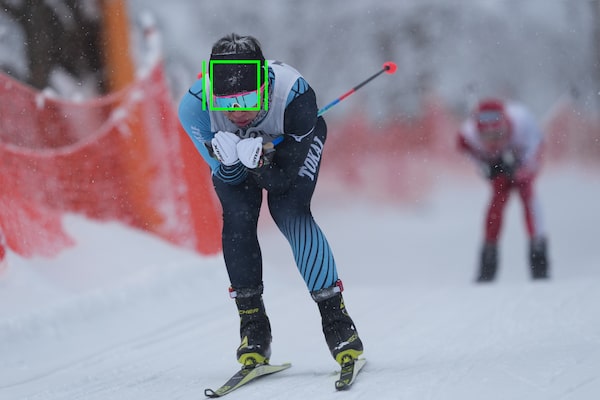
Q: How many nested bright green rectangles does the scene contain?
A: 1